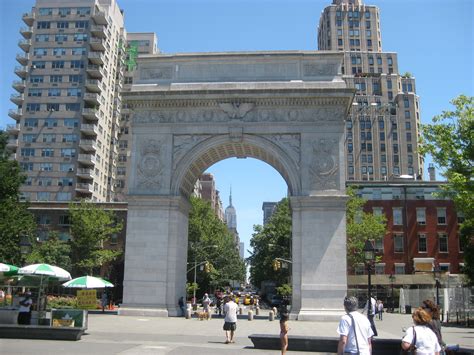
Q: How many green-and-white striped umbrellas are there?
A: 3